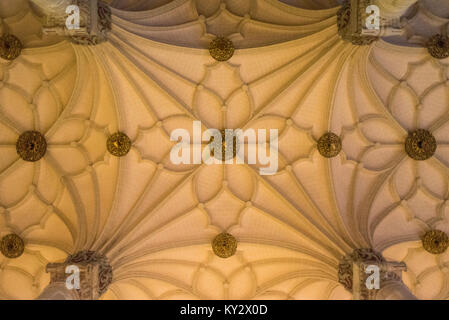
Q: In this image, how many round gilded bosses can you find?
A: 11